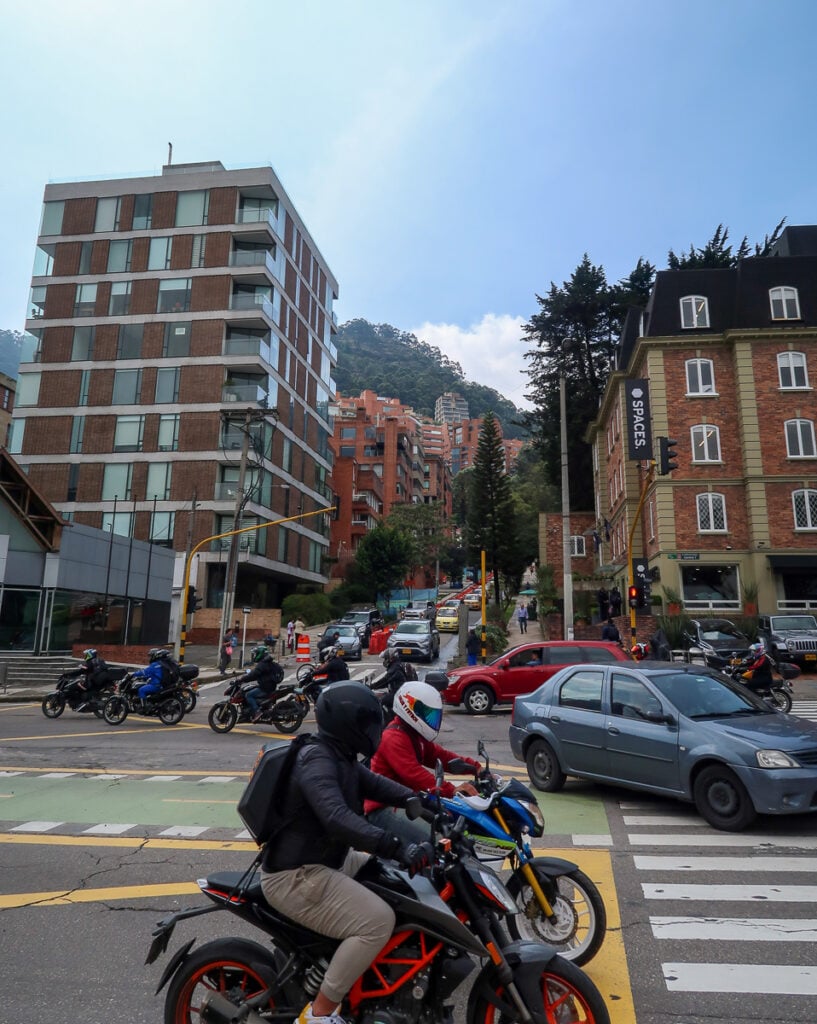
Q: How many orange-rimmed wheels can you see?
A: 2